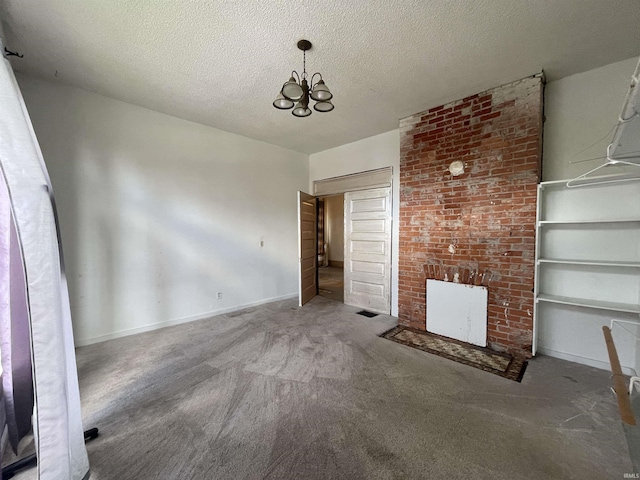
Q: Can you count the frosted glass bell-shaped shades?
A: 5